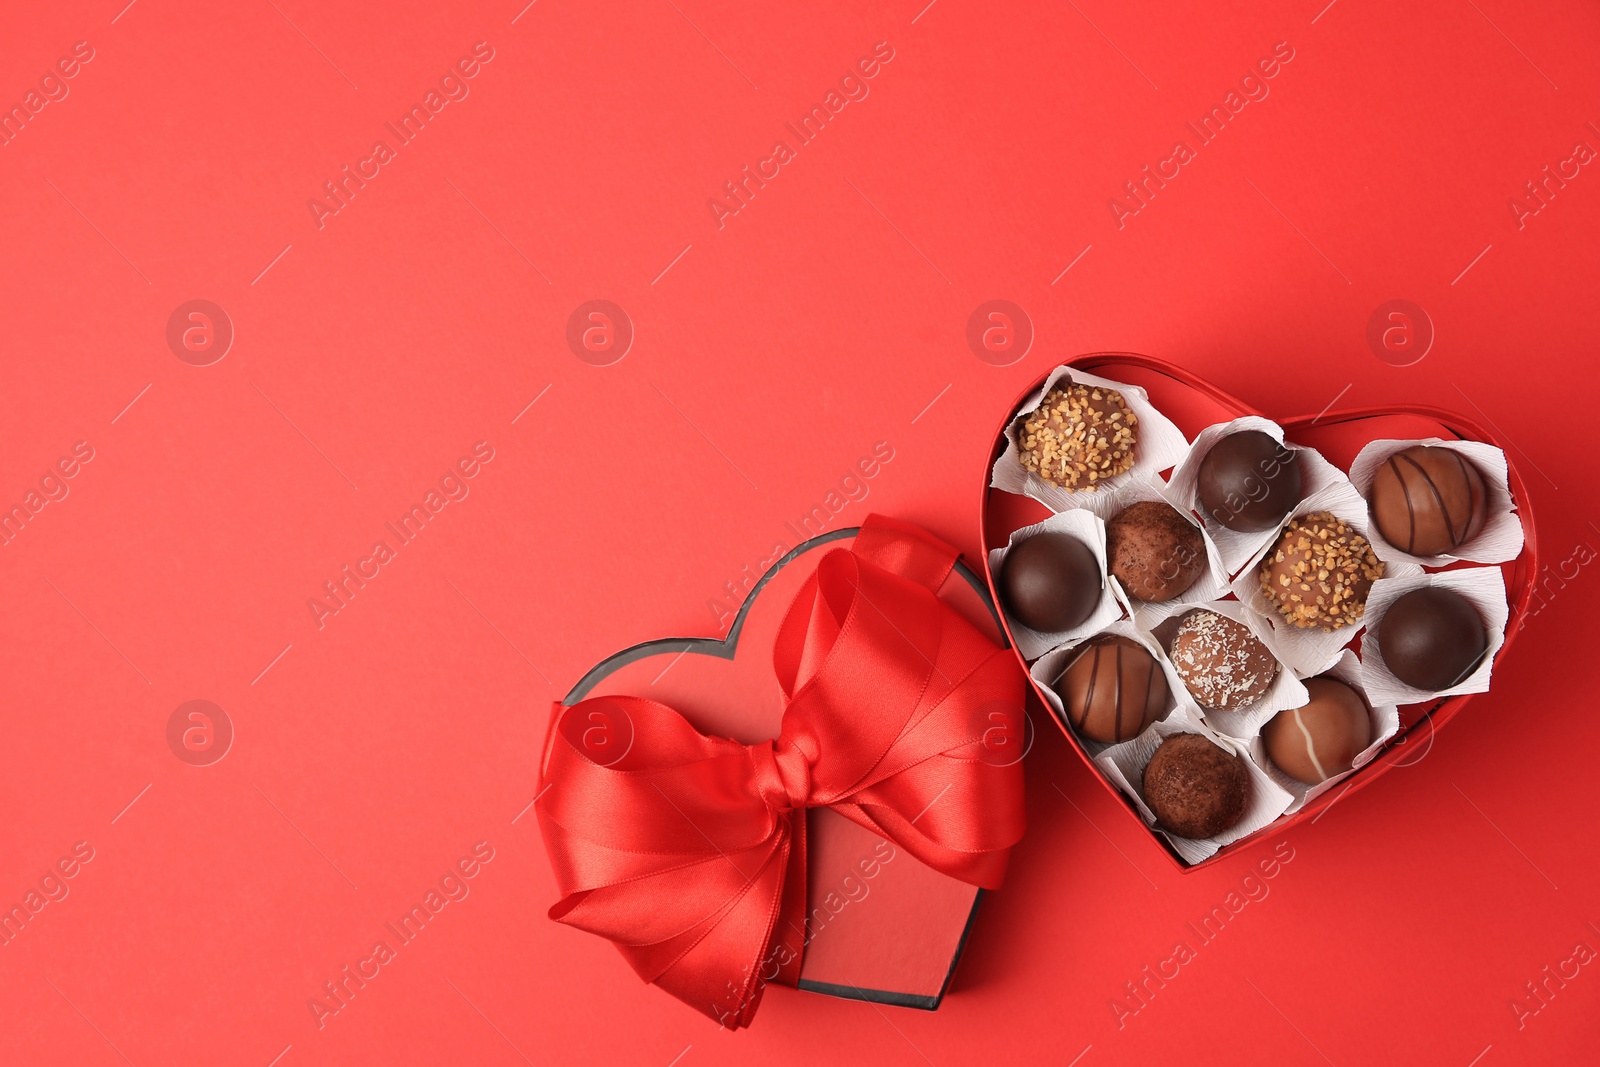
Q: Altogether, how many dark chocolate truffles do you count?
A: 3